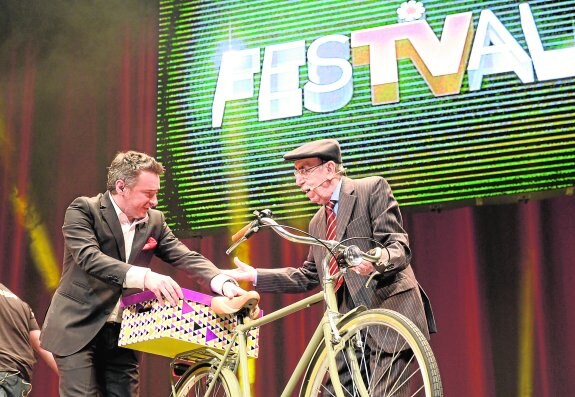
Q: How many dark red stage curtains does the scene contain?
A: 1